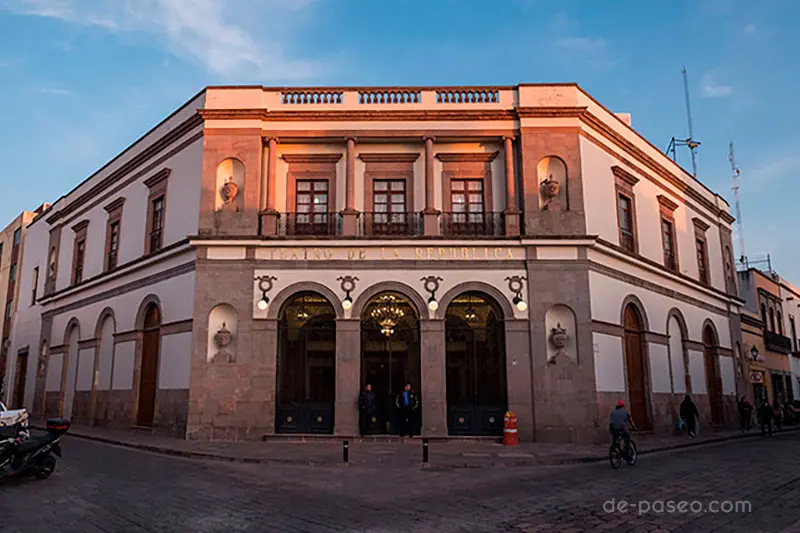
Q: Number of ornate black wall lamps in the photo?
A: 4